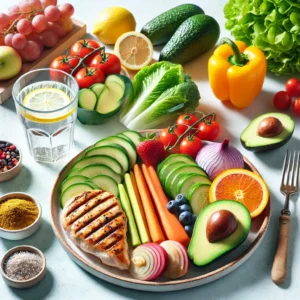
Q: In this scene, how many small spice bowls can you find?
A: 3